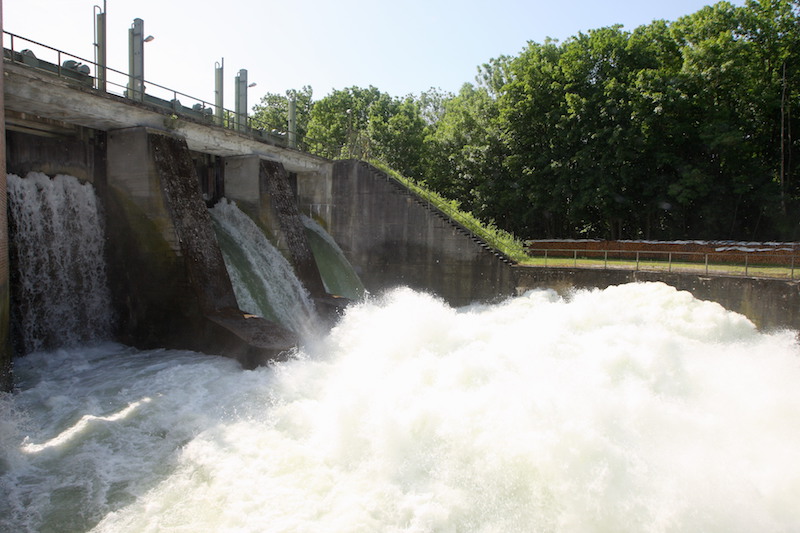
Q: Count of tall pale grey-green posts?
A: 5